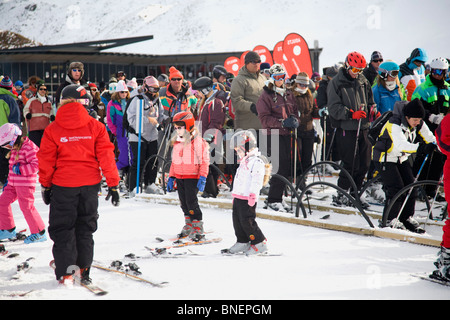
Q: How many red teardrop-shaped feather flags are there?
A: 5